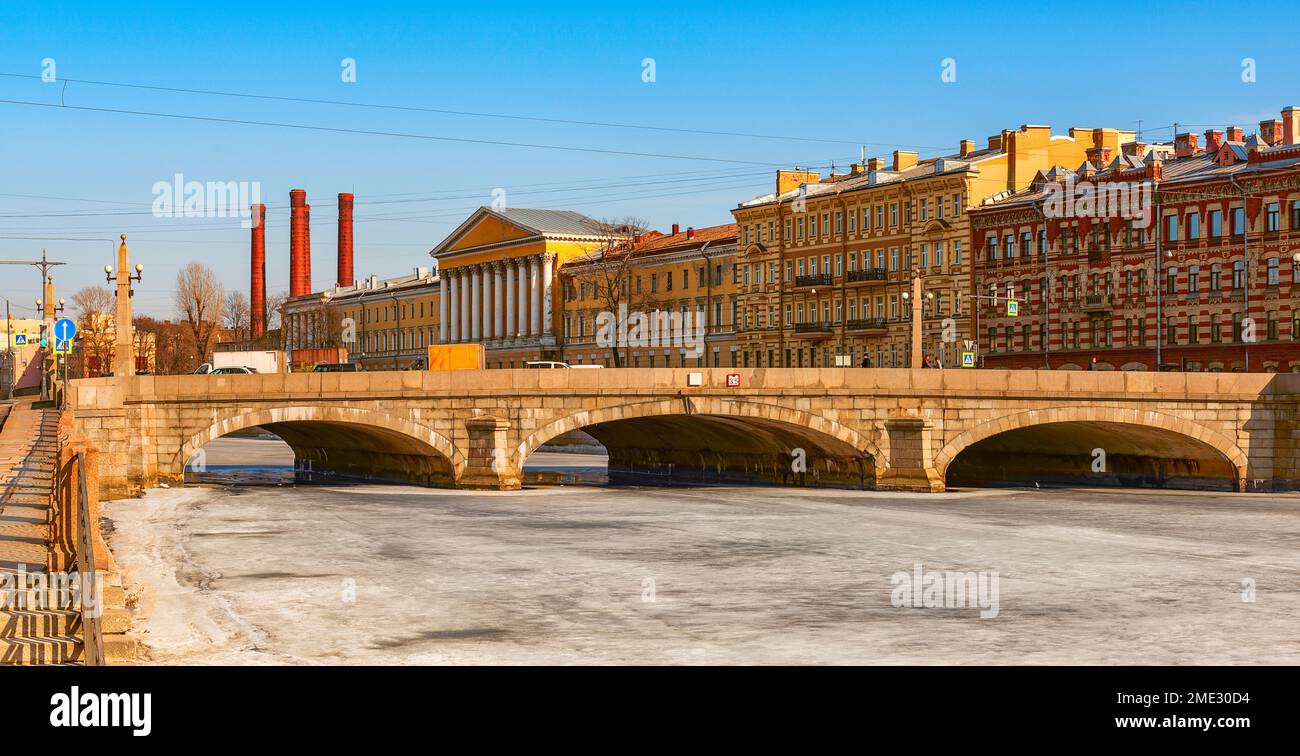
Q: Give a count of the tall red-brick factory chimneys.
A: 4